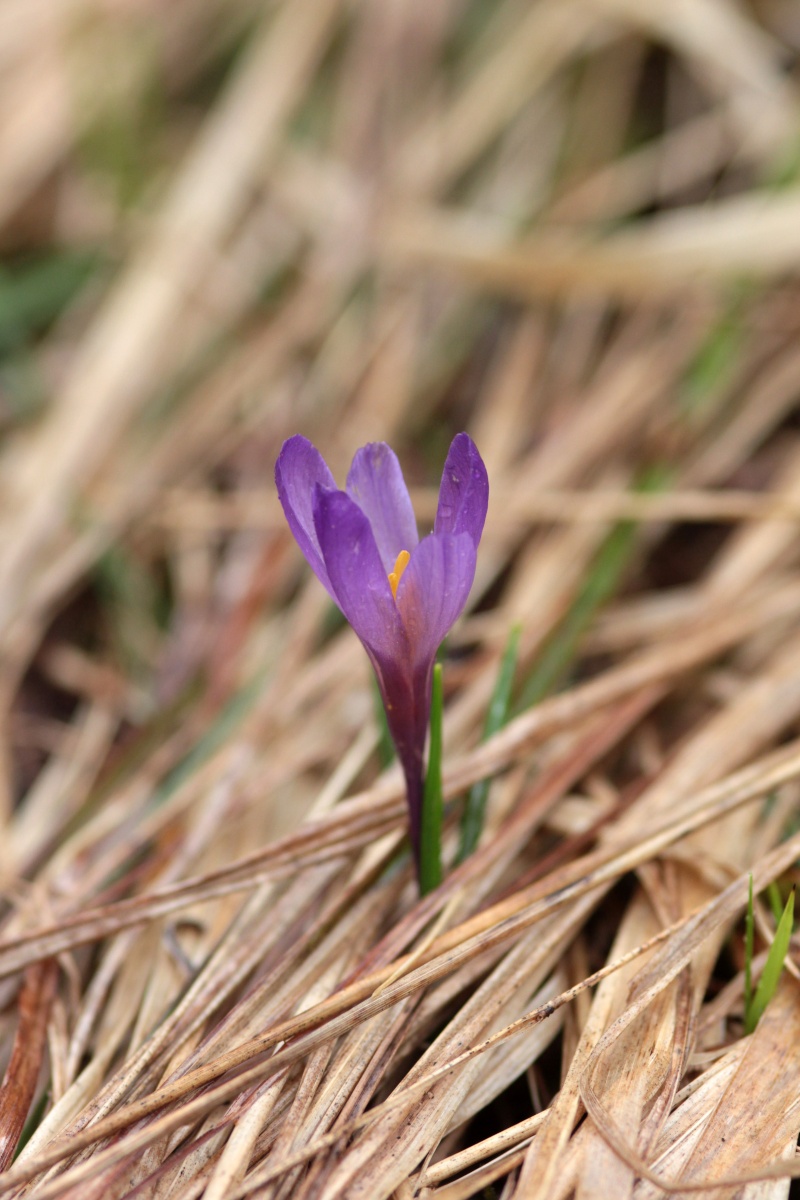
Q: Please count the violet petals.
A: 5